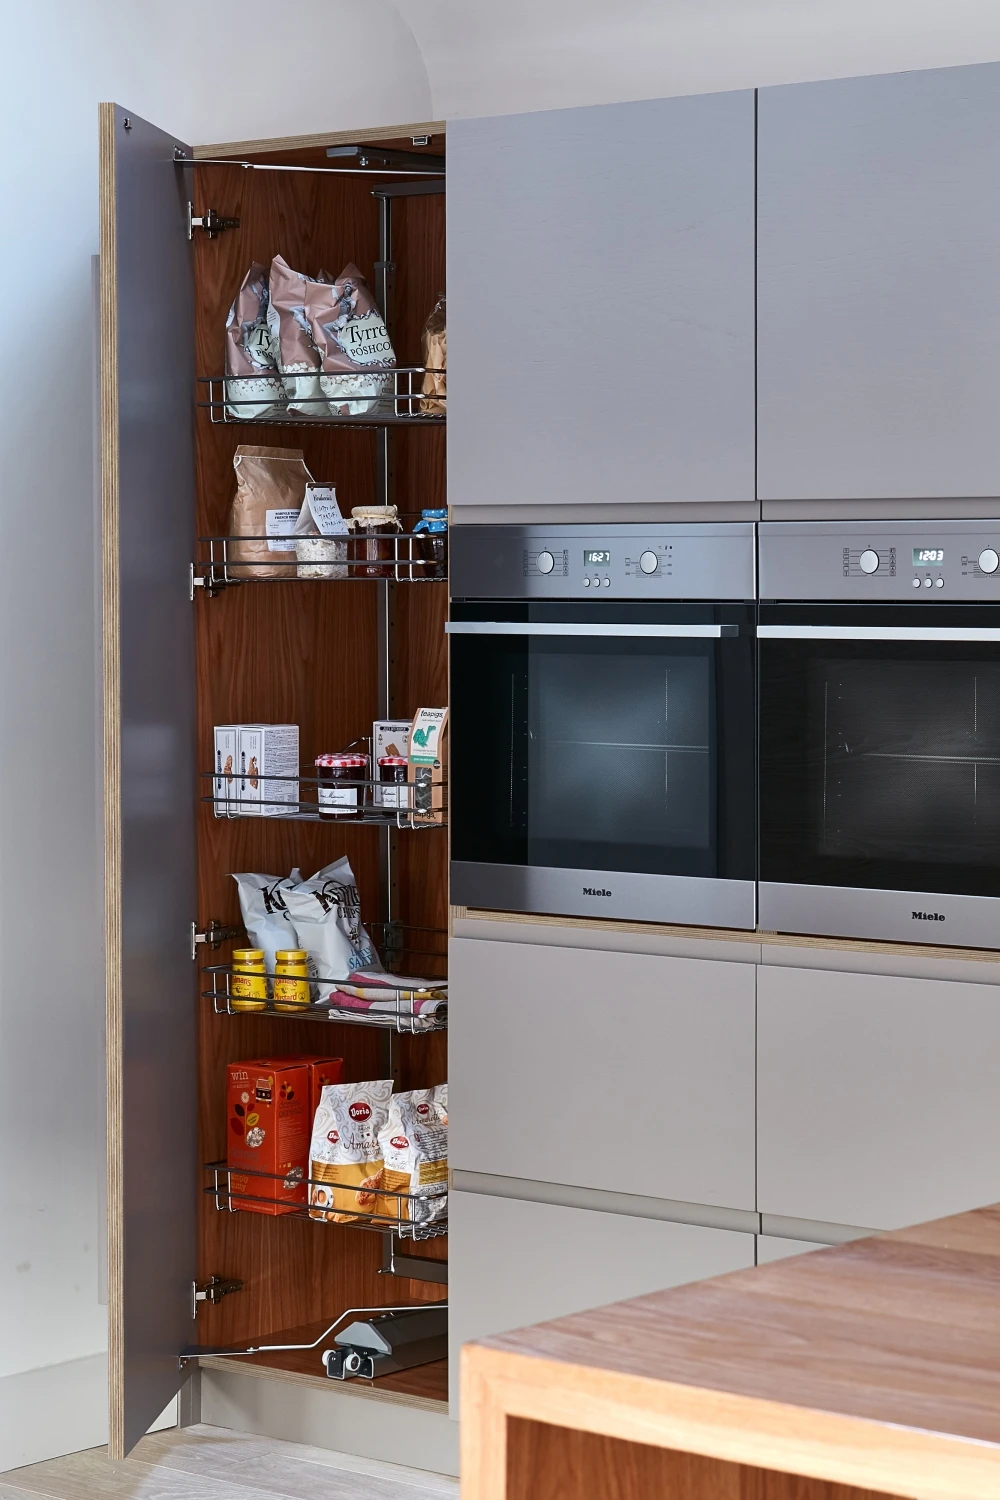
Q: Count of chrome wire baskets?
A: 5